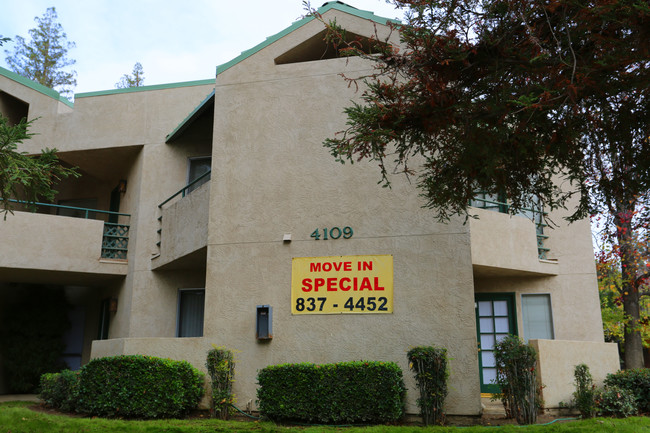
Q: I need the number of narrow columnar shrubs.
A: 4